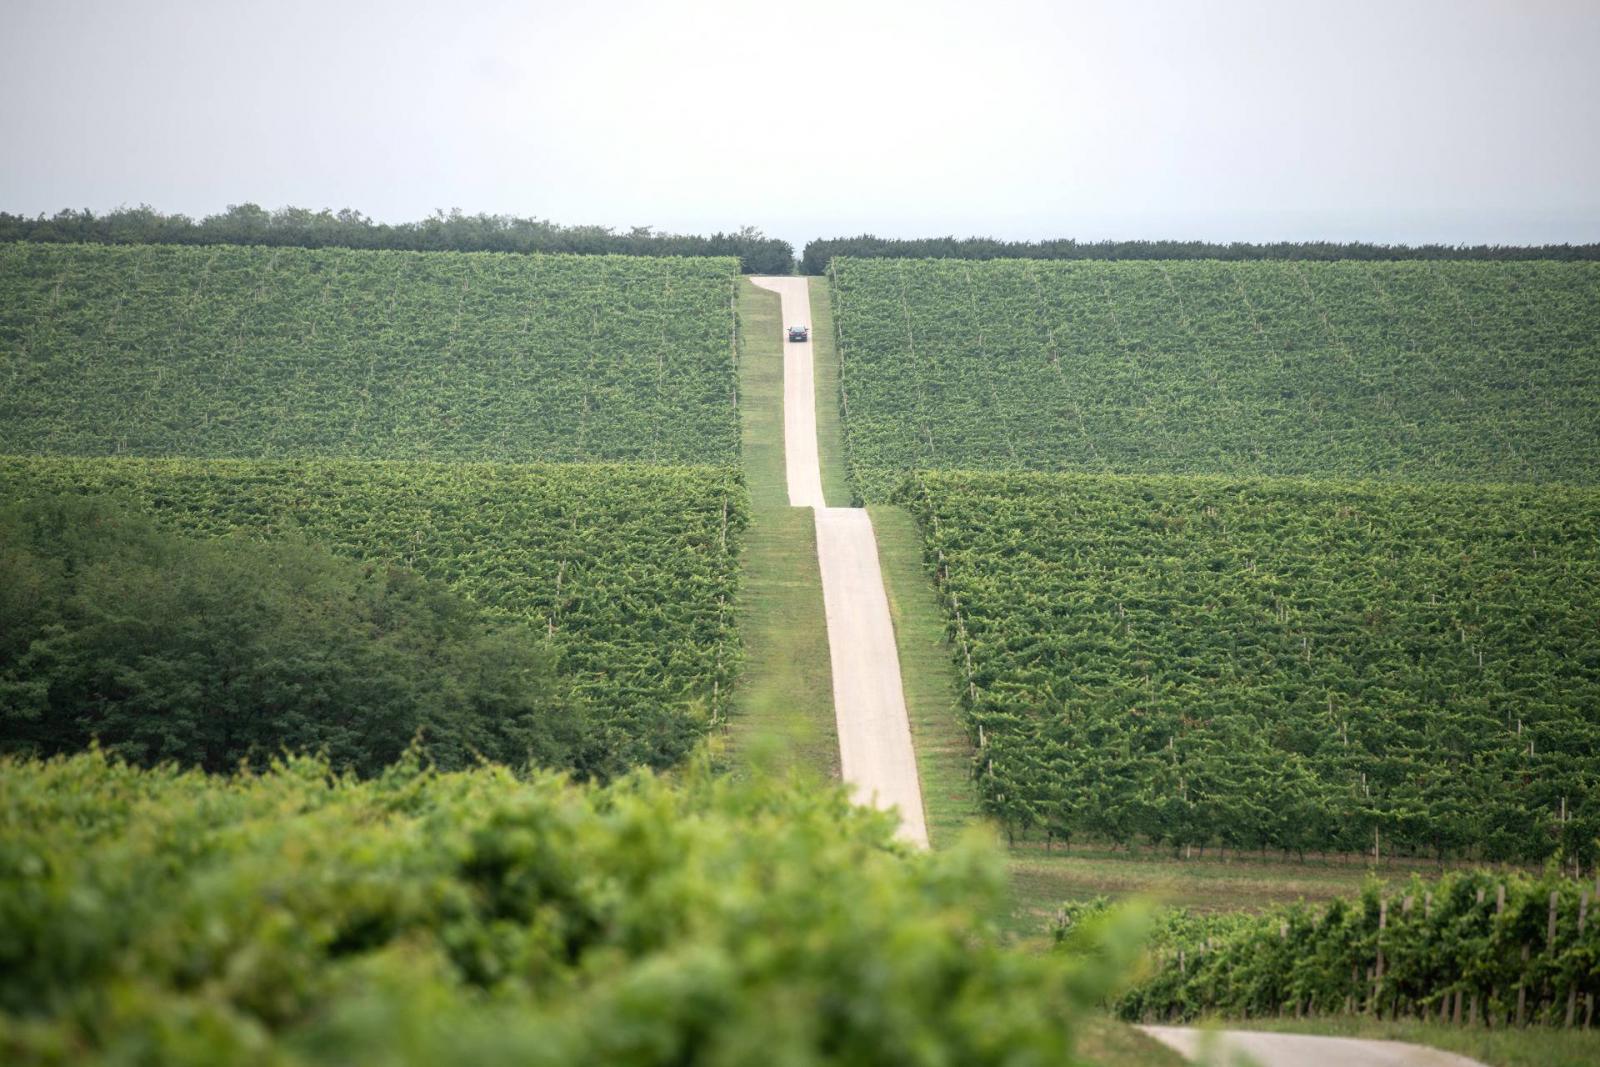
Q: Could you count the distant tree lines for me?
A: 2